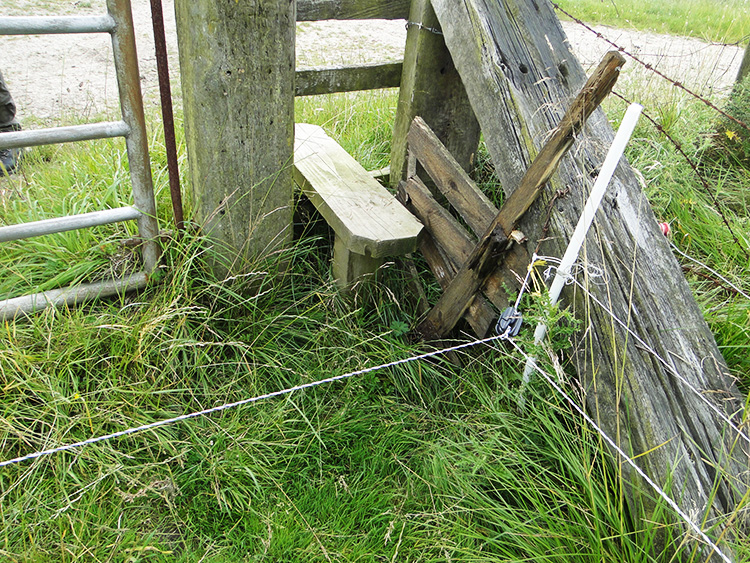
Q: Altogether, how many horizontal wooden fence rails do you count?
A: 2